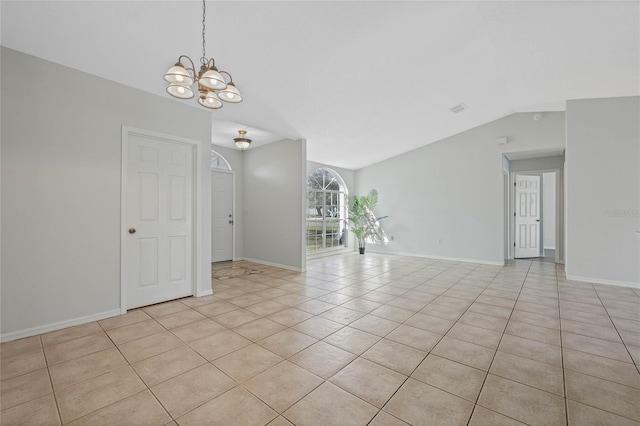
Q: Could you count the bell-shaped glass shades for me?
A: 5